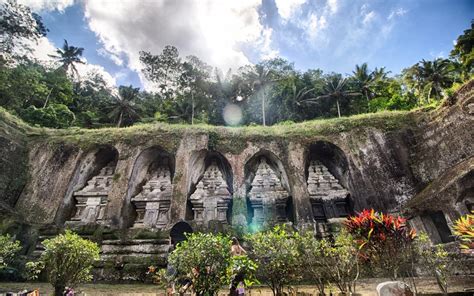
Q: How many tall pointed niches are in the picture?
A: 5